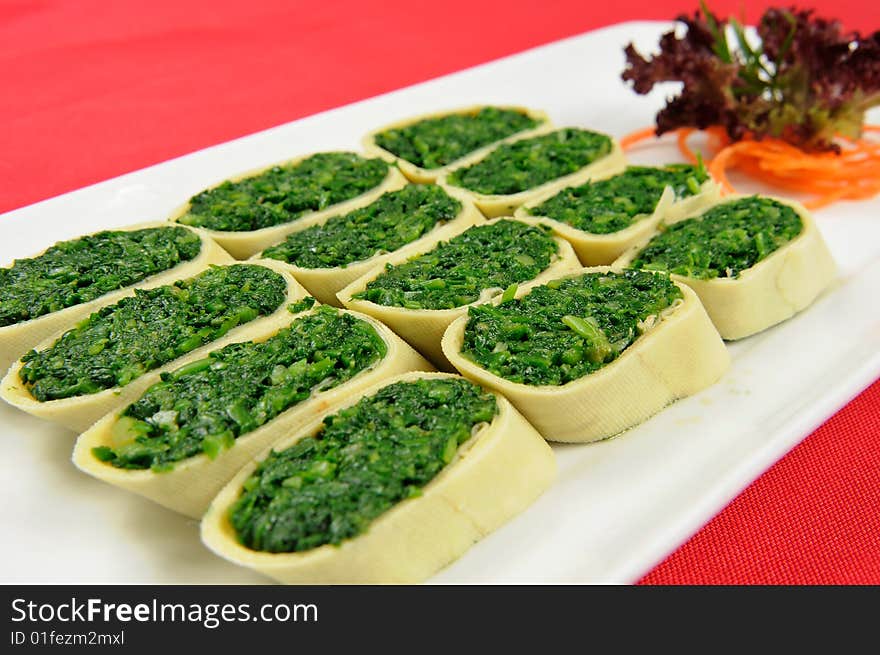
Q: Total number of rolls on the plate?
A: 12